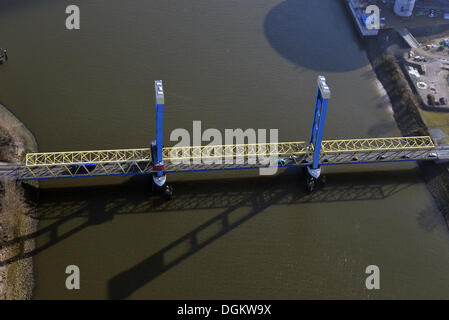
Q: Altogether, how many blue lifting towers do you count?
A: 2